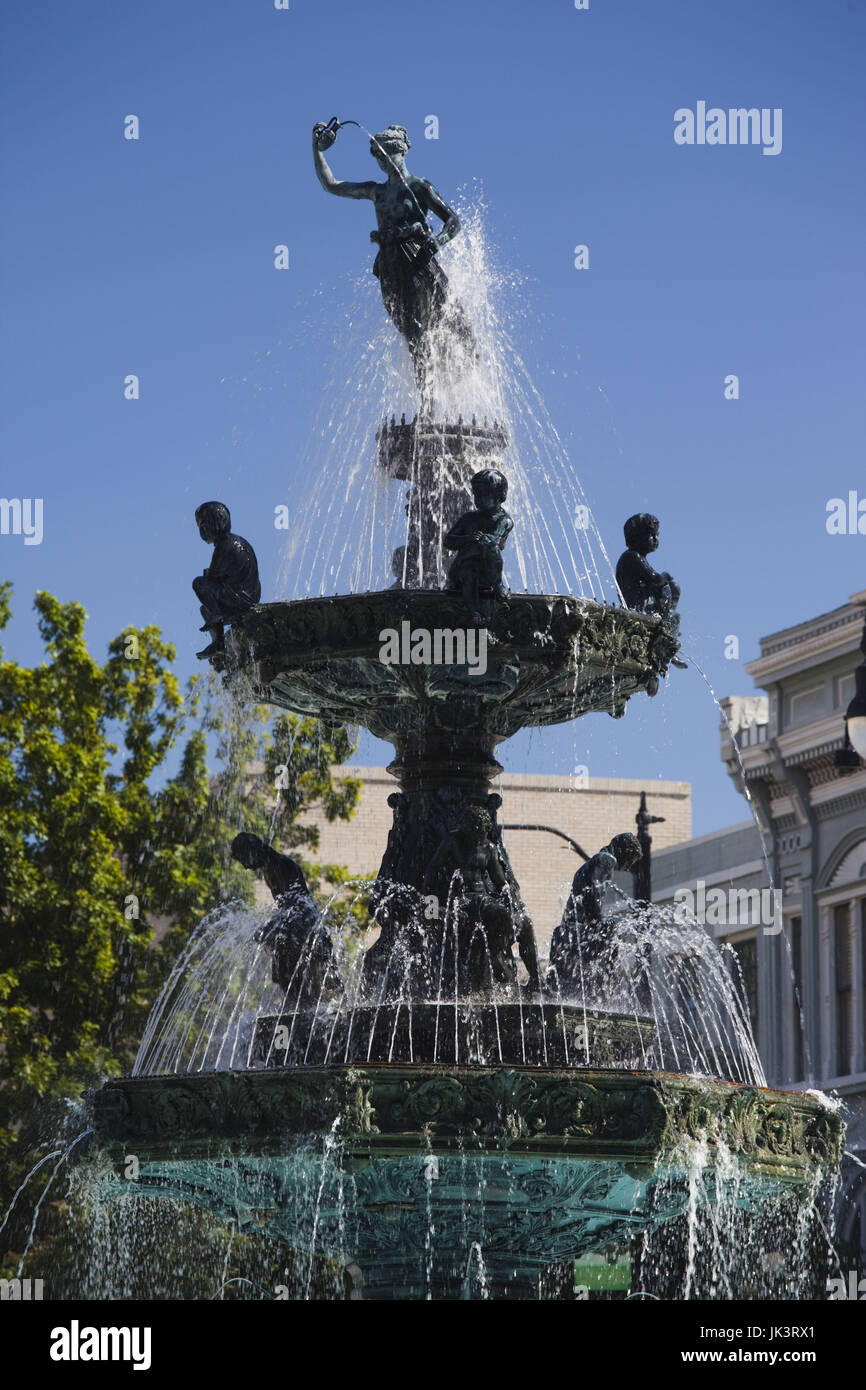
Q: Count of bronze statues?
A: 7